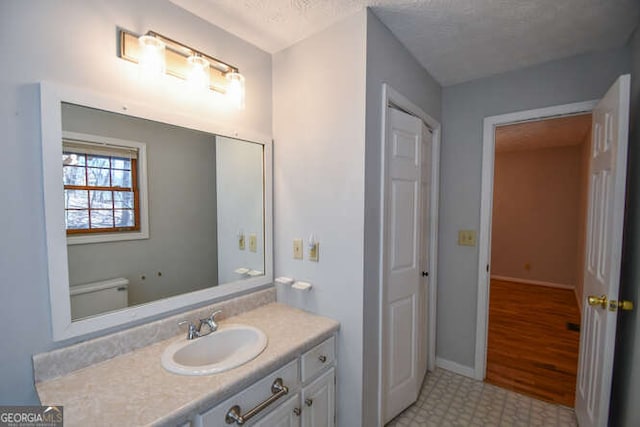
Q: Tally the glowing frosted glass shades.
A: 3